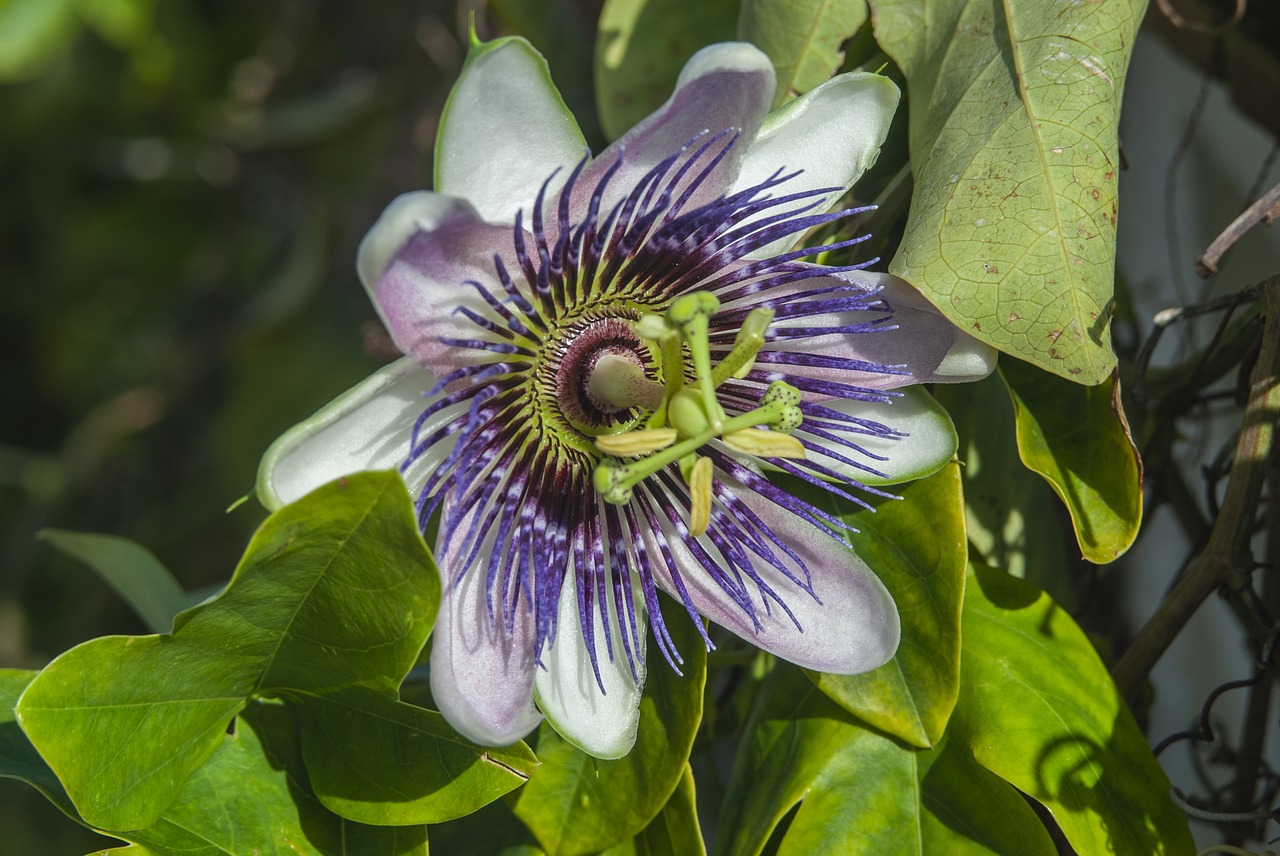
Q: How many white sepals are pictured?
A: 5